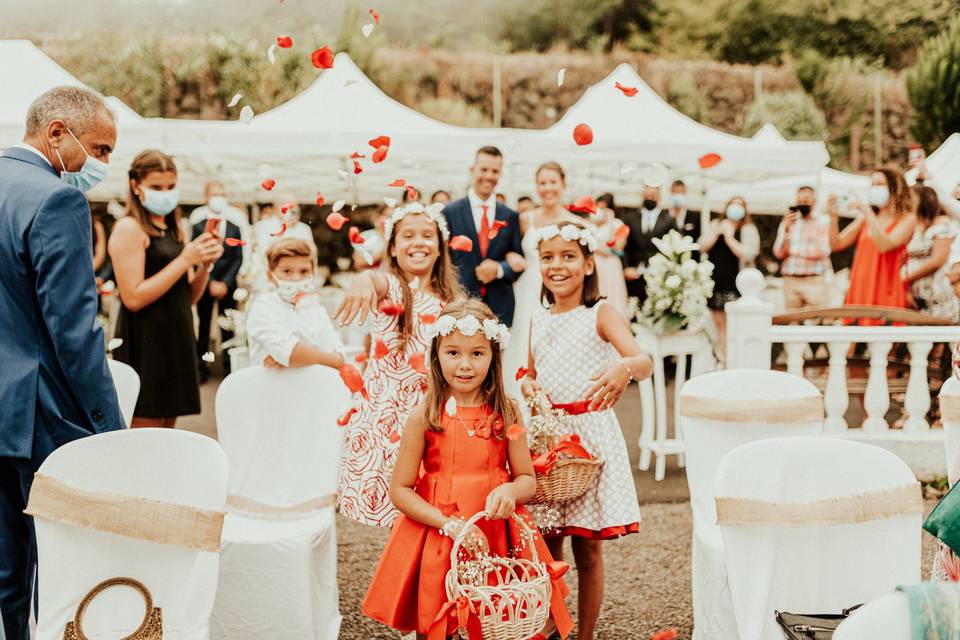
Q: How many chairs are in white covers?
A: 7